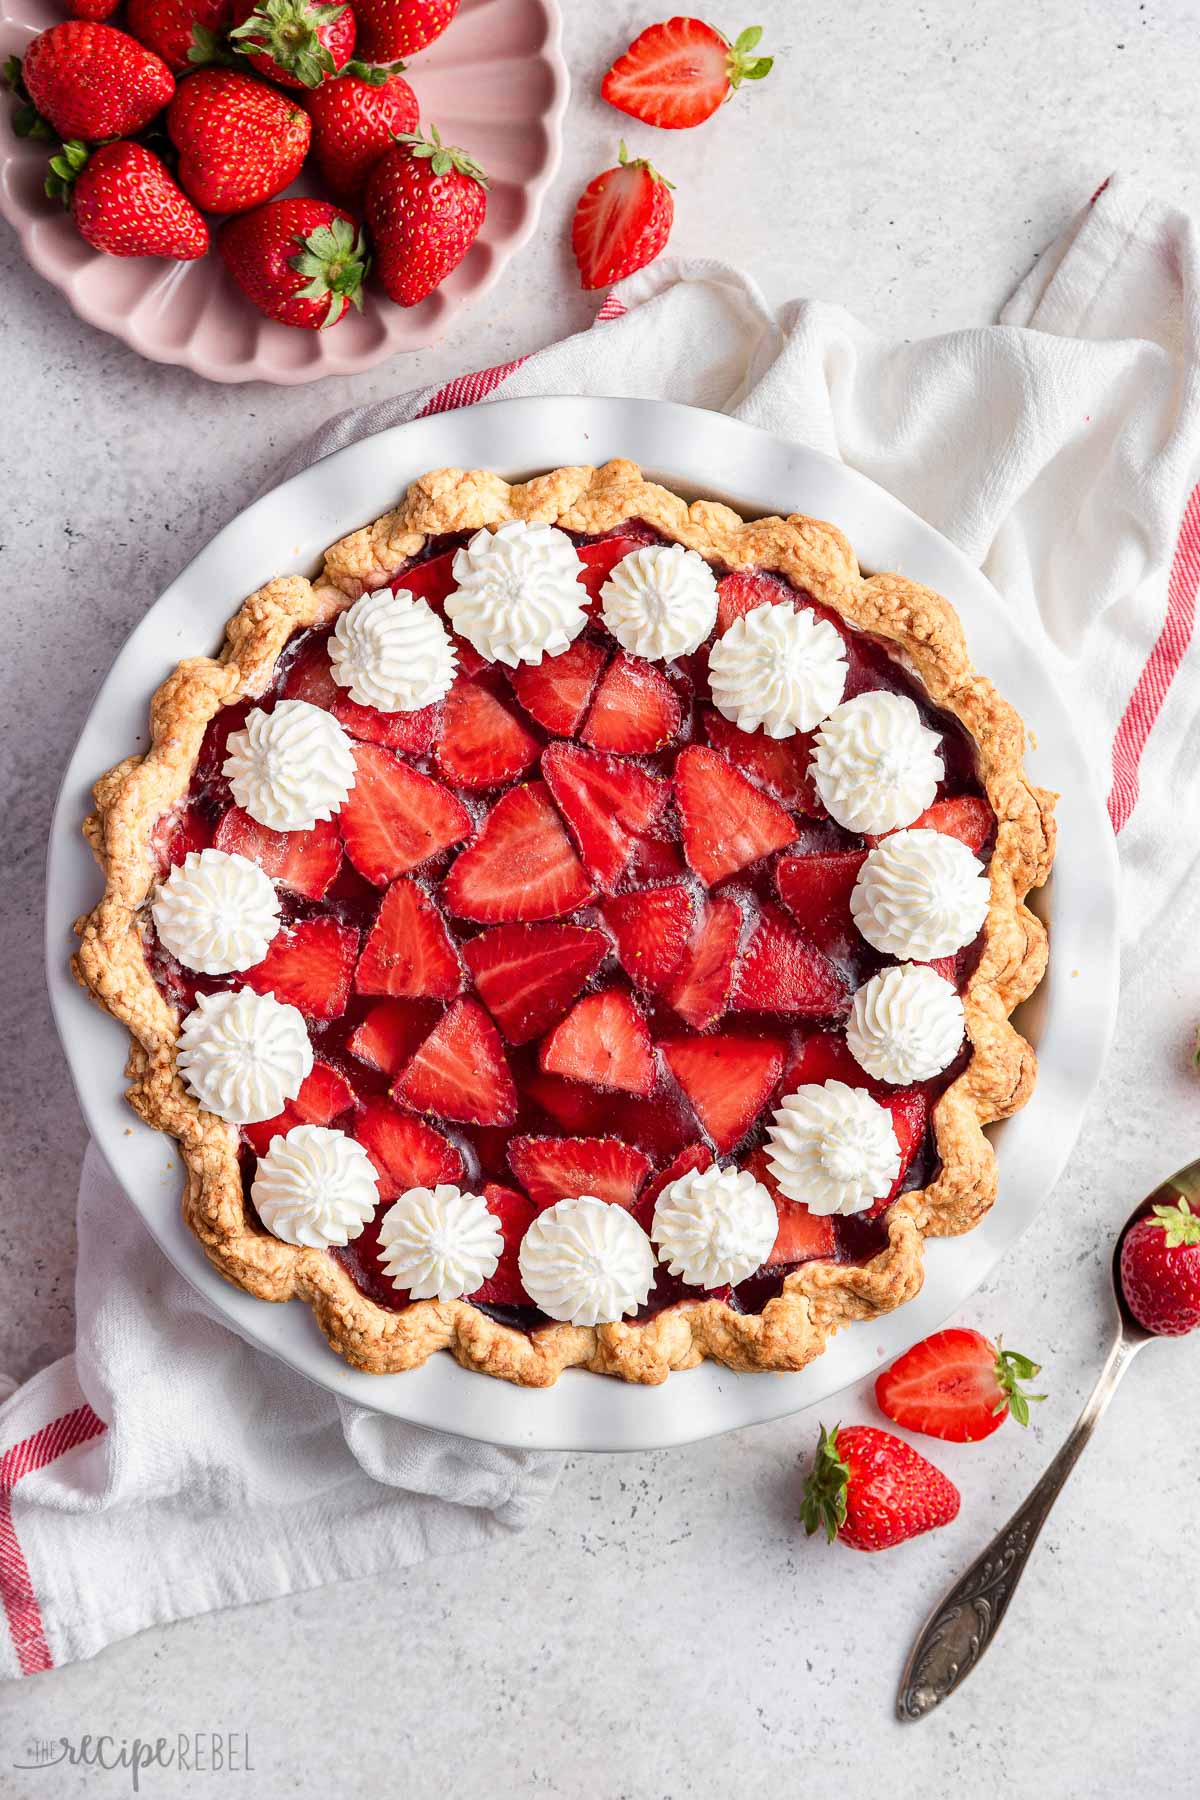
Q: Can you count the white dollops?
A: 15